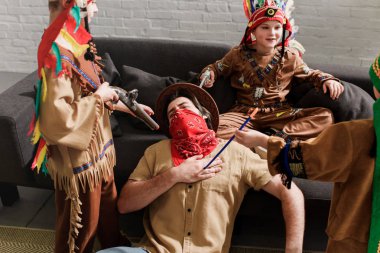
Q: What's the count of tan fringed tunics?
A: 1